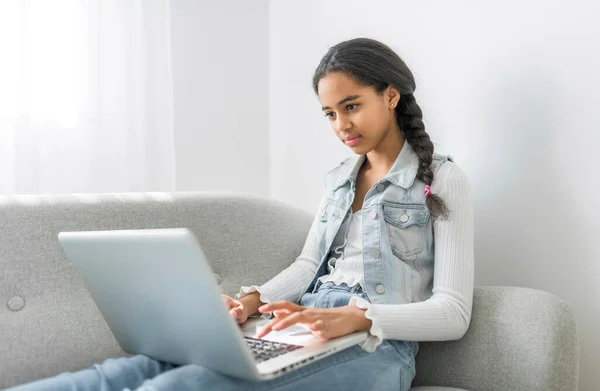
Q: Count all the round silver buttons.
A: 5